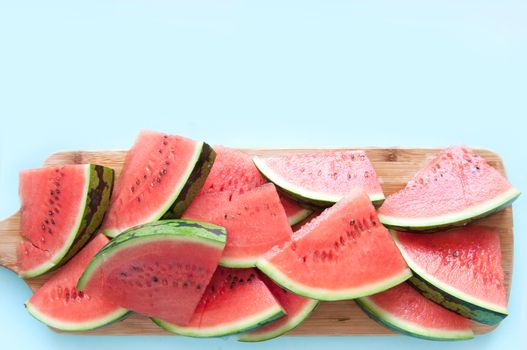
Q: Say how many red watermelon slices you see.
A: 13